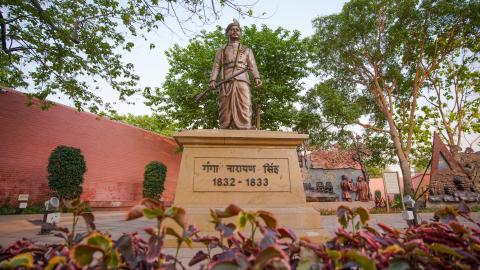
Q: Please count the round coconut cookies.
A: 0